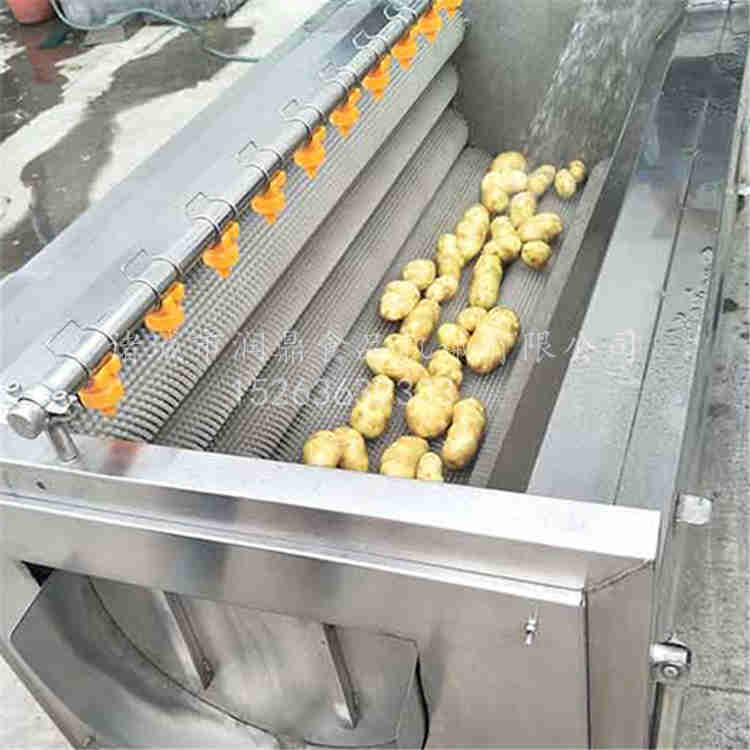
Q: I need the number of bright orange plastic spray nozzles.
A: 10